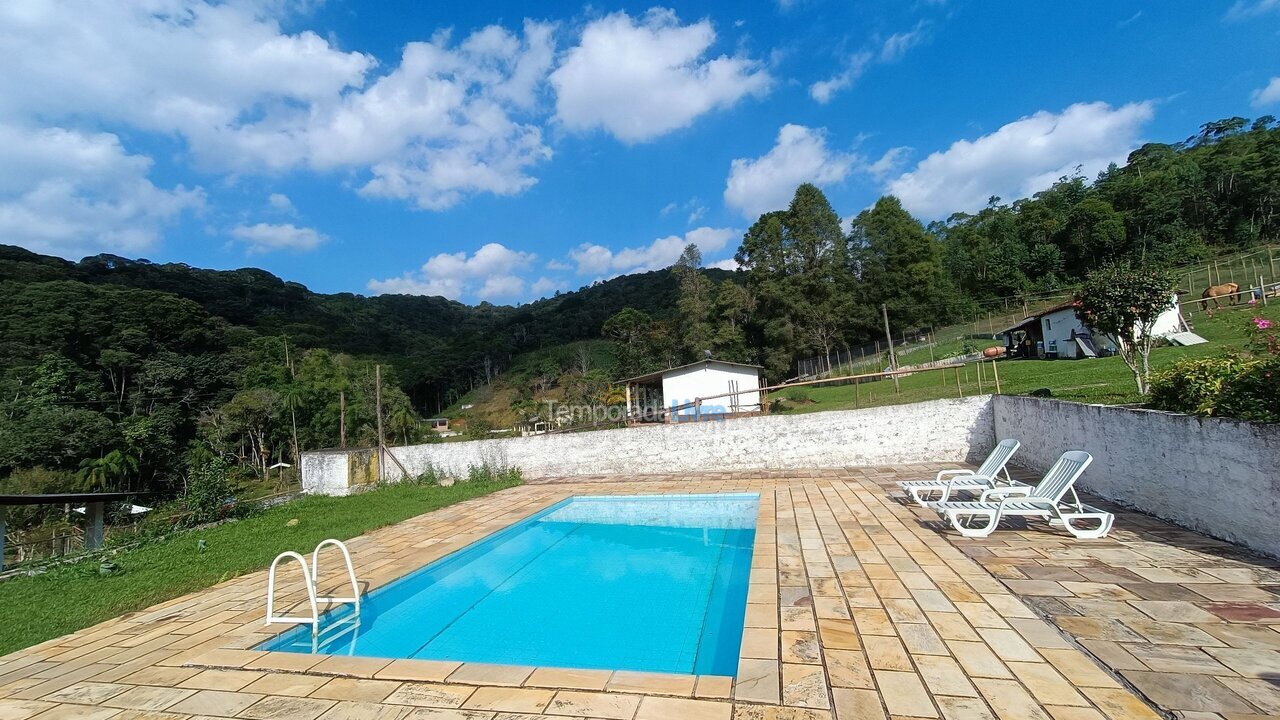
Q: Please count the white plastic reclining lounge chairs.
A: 2